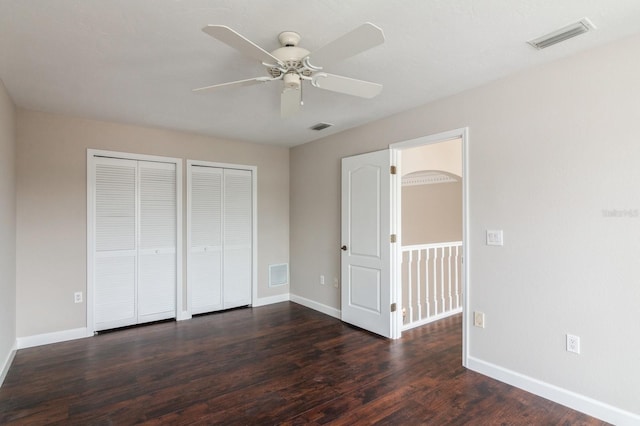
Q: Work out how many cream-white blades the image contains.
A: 5